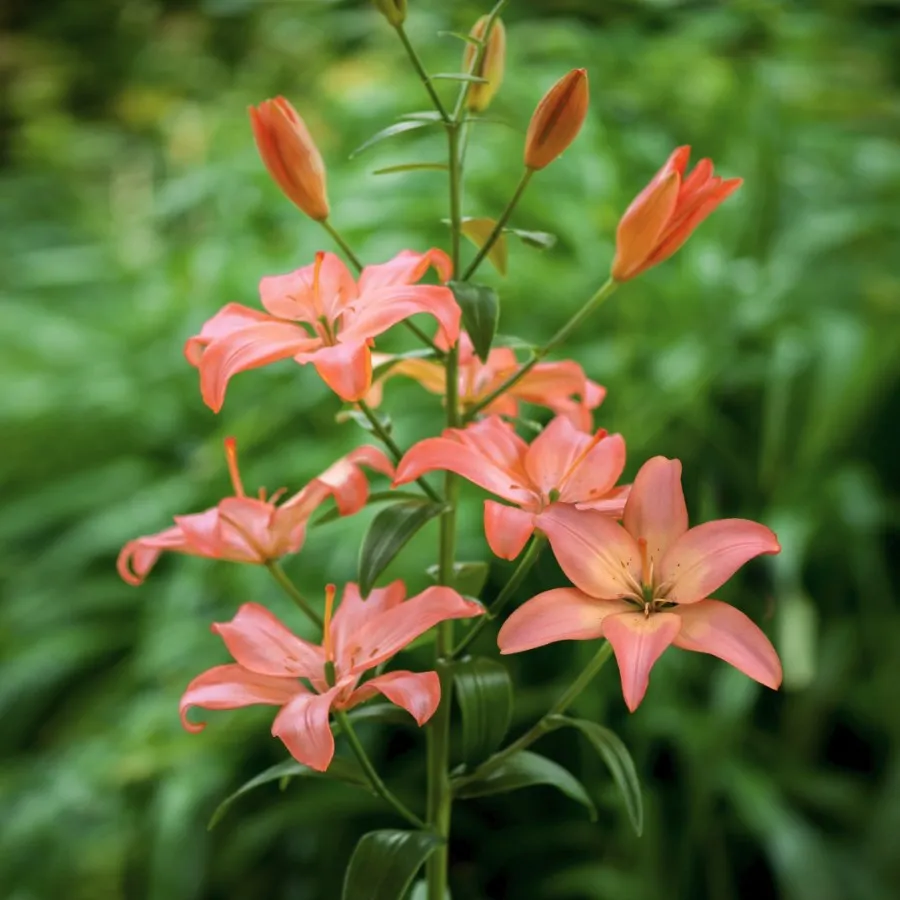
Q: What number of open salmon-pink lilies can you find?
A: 6